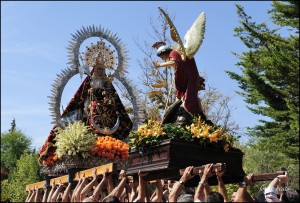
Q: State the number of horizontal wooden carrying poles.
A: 3